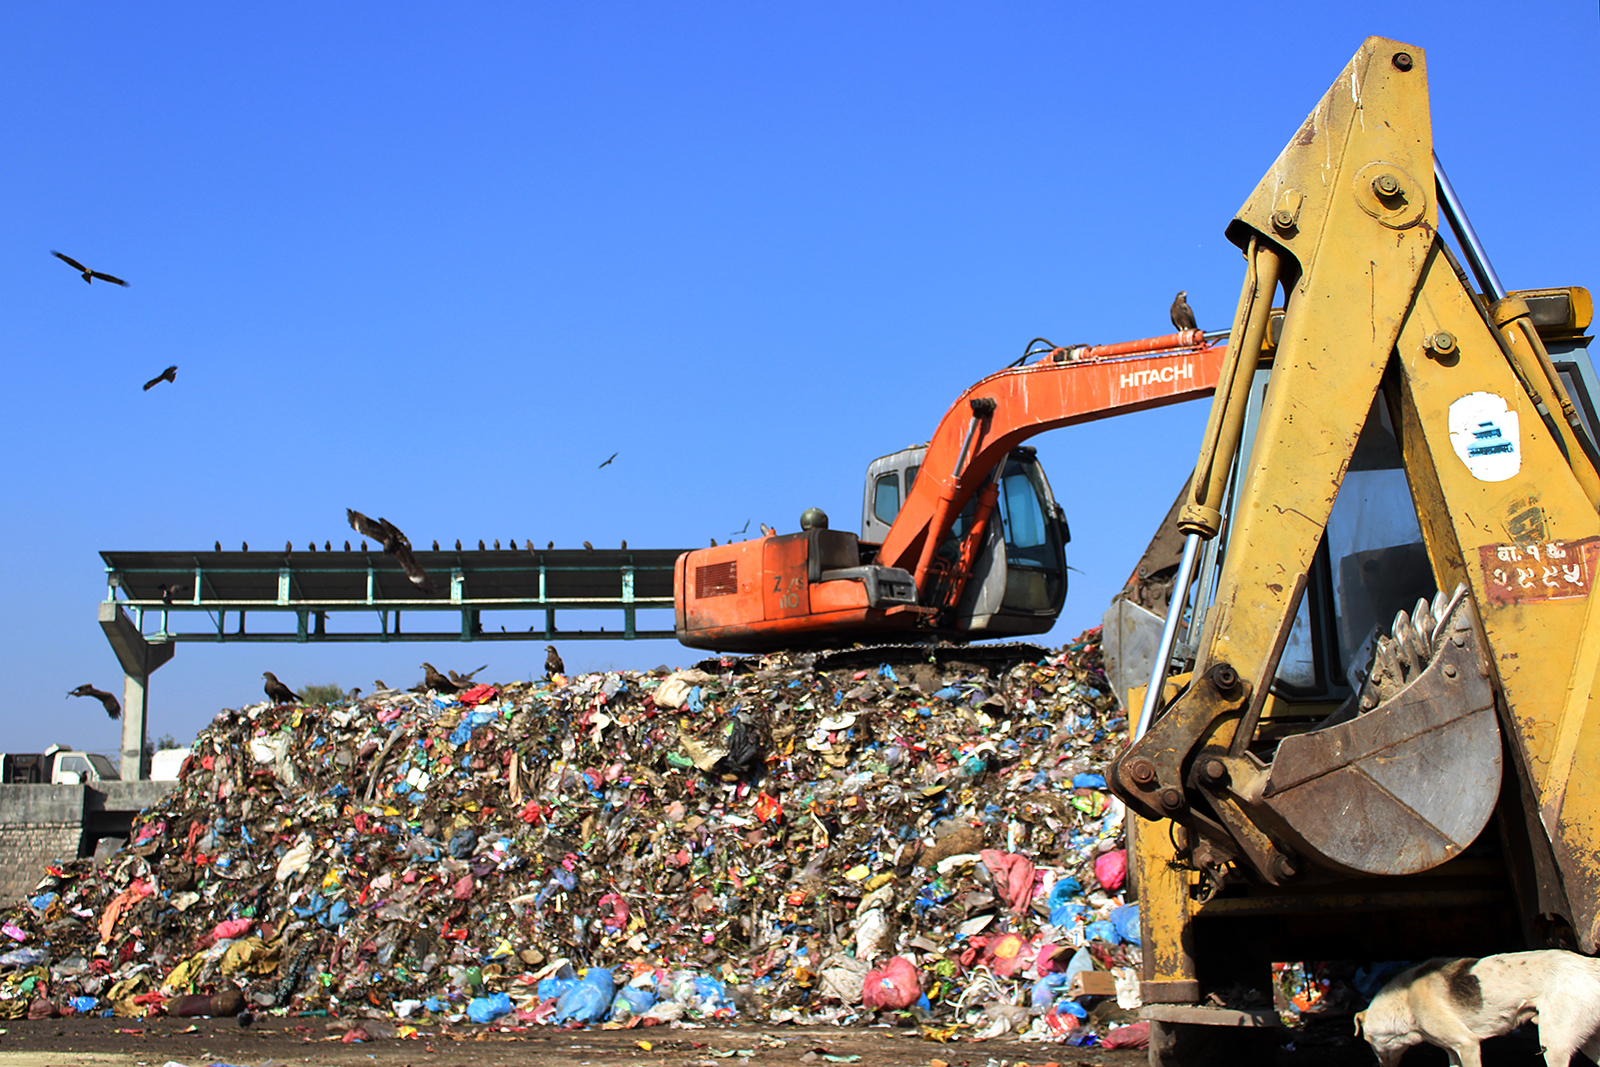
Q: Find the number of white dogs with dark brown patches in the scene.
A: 1